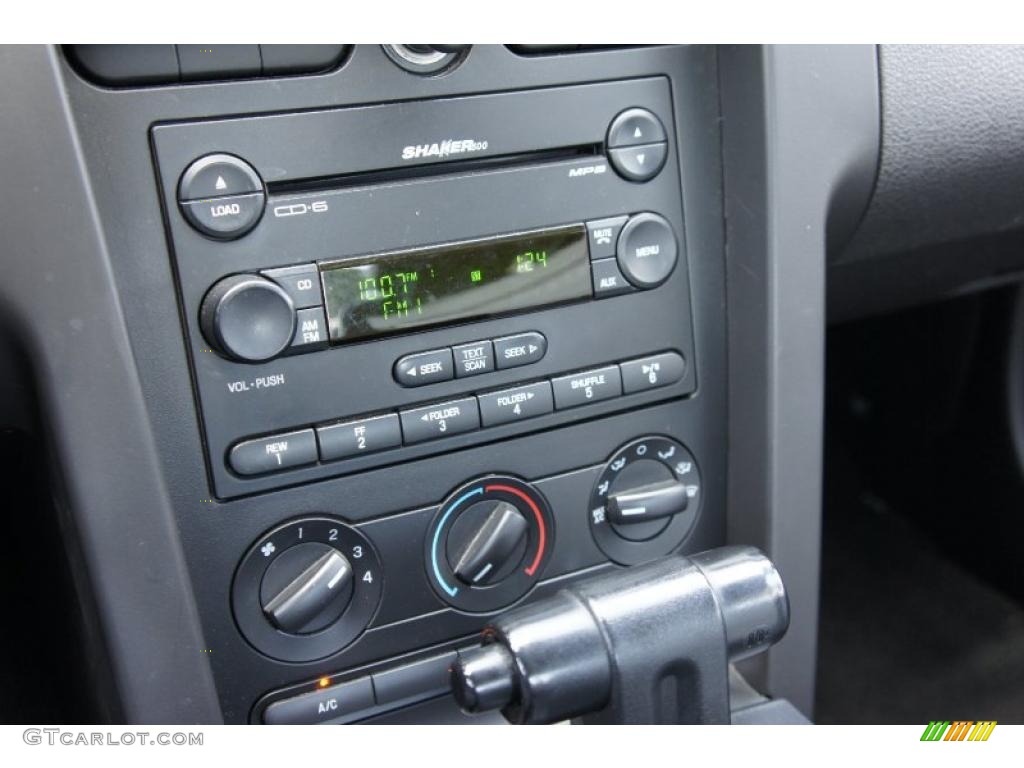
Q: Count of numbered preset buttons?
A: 6